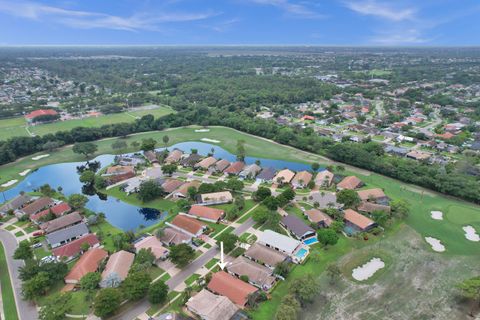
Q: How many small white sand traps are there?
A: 9